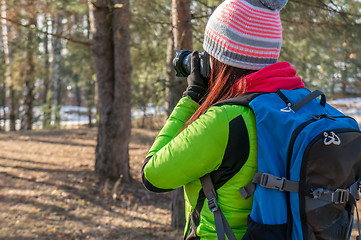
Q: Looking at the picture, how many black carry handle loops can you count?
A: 1